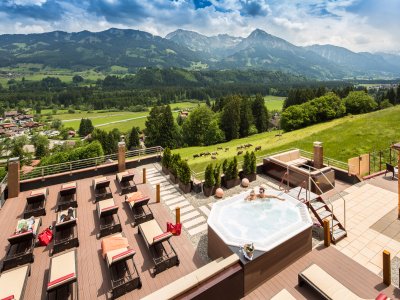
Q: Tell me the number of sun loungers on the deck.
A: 14